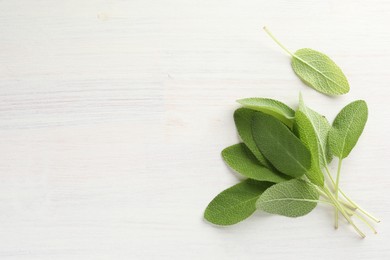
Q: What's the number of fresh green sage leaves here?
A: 10